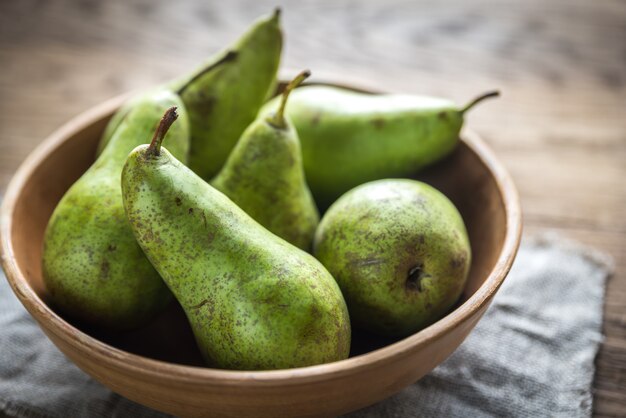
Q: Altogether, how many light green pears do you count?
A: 6